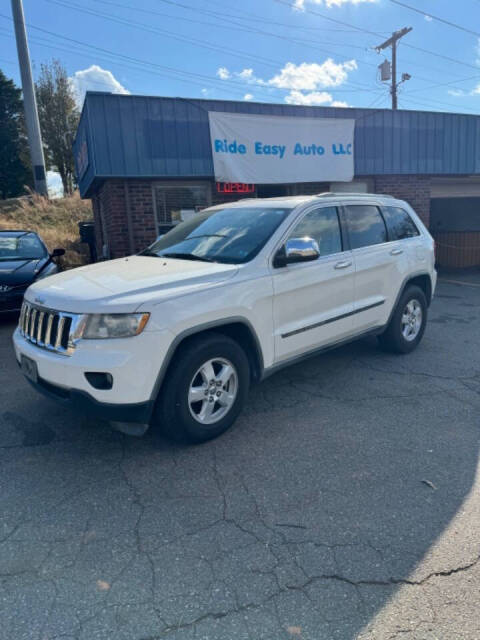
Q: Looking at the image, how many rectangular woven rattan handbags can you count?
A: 0